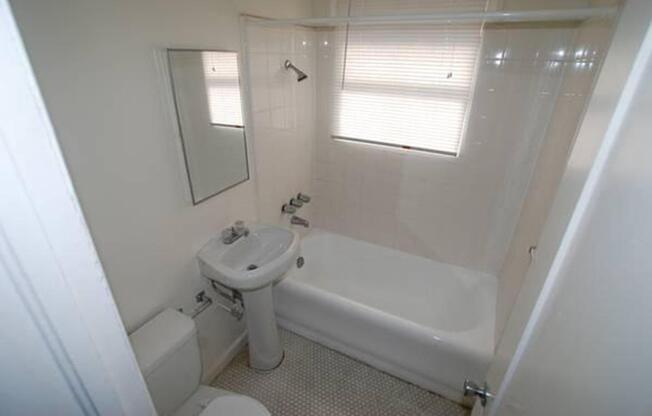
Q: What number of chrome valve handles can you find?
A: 3